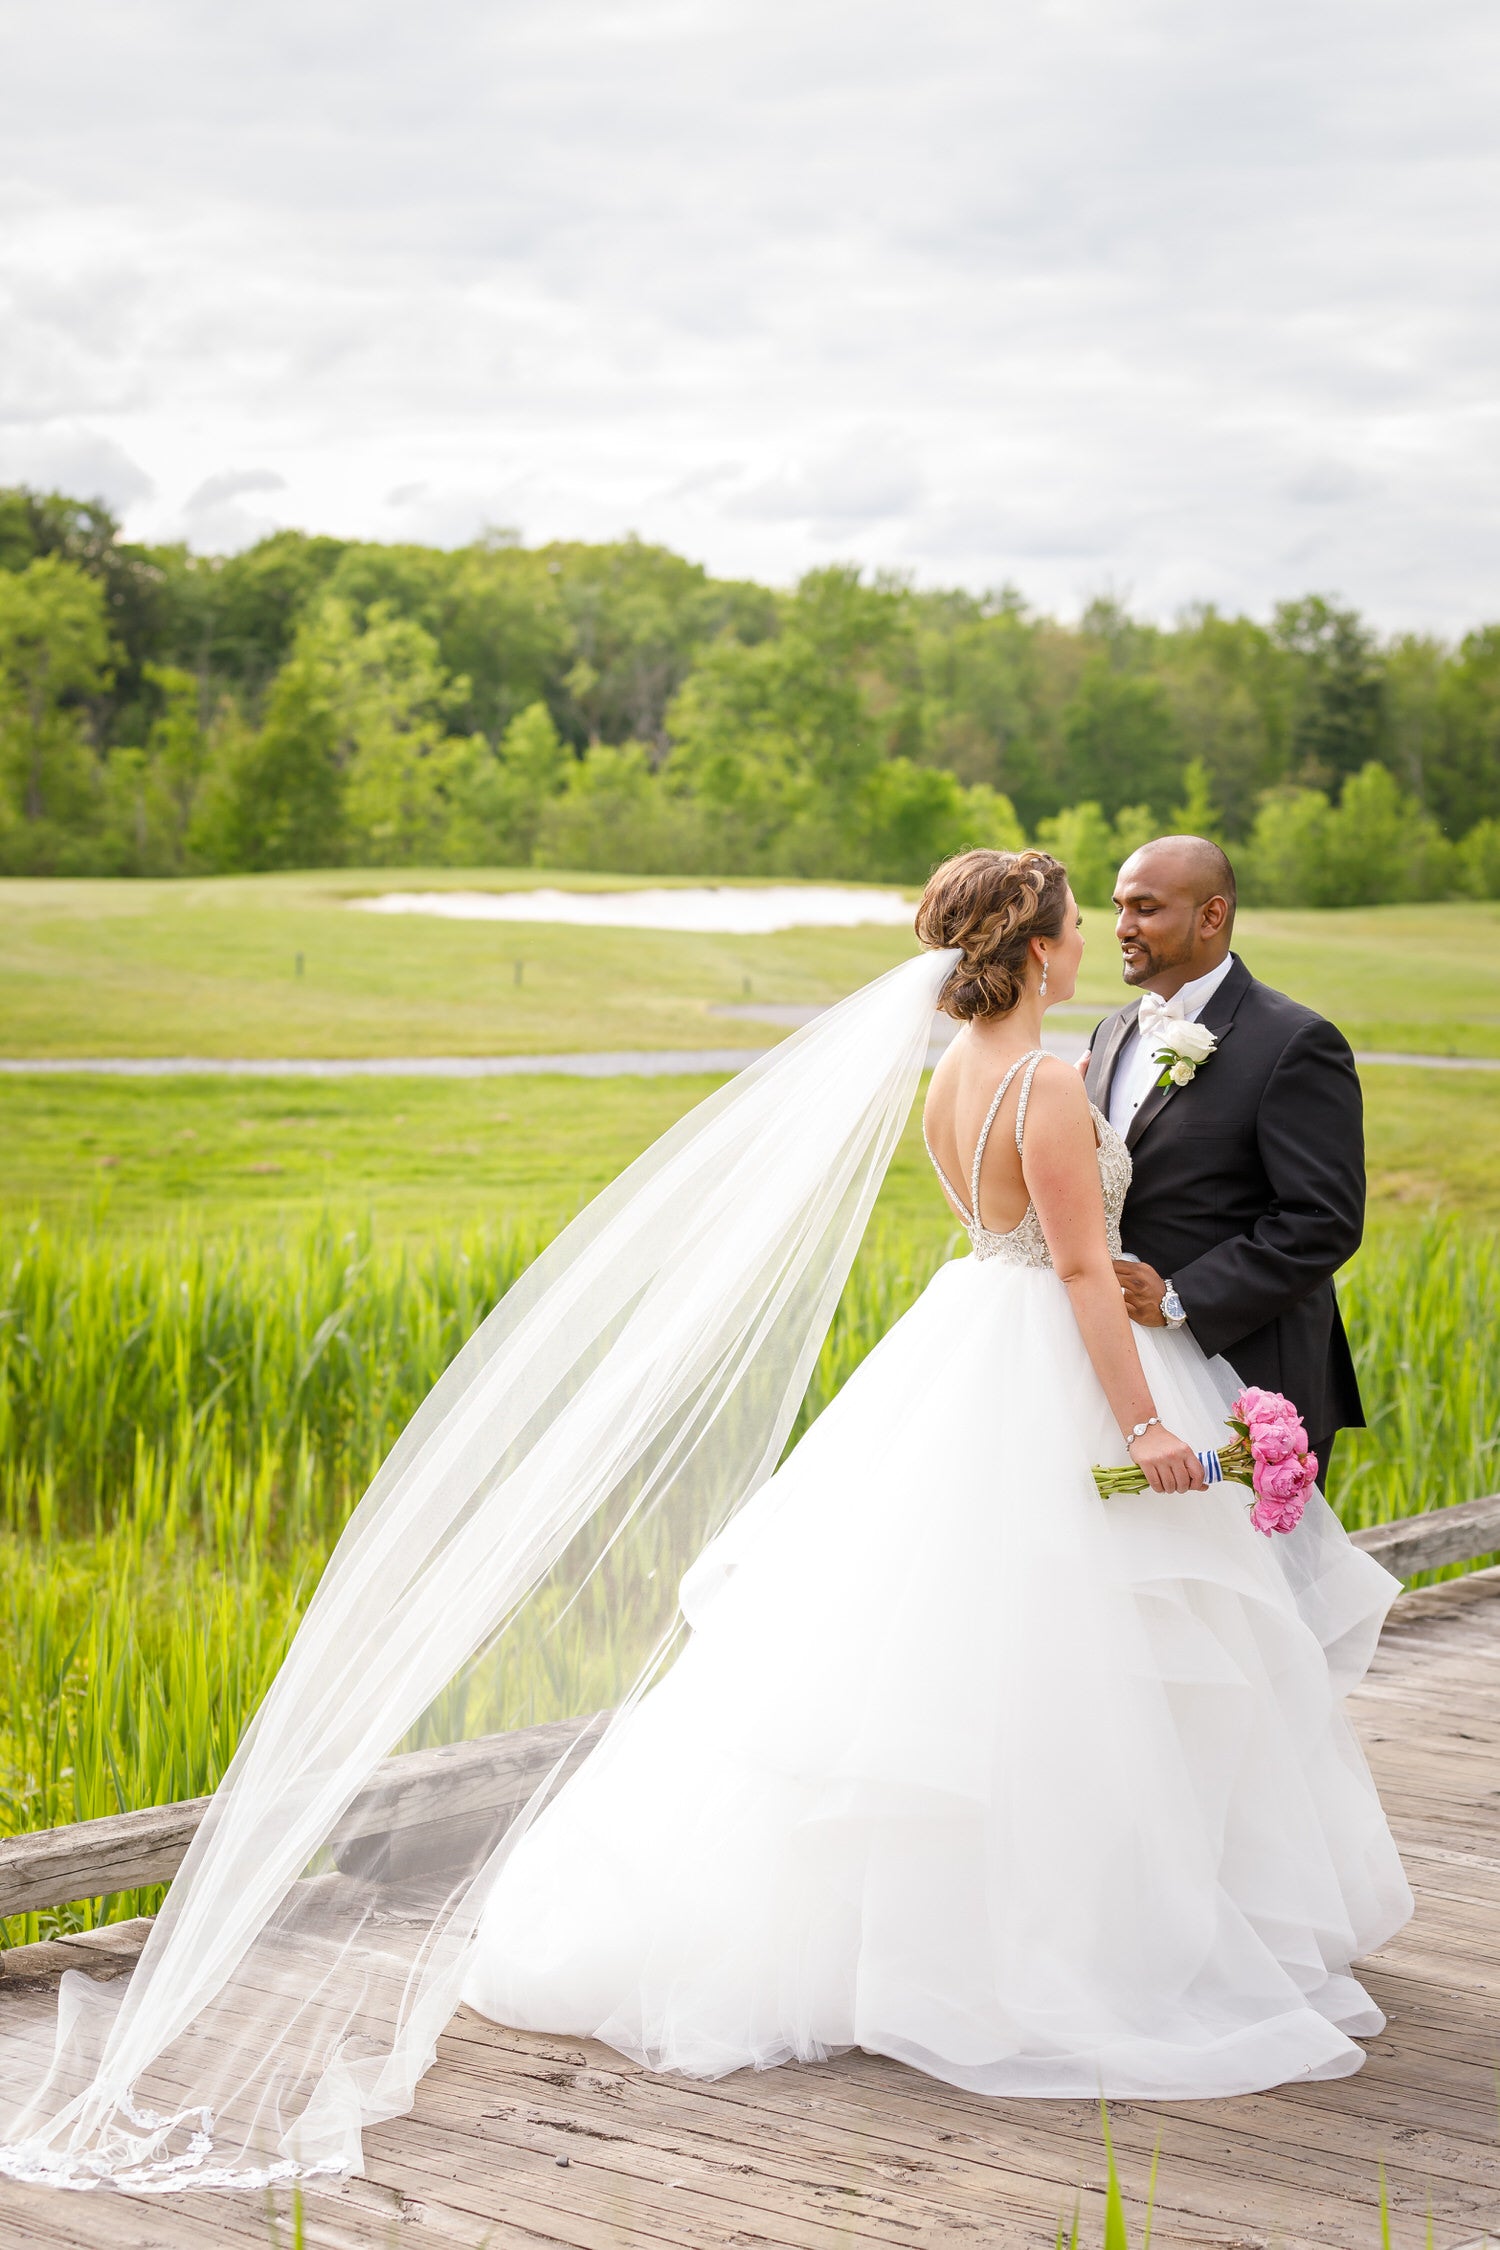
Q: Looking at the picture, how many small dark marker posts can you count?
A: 3